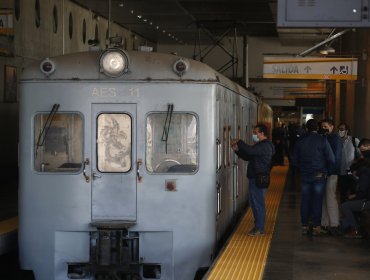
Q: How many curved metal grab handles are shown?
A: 2